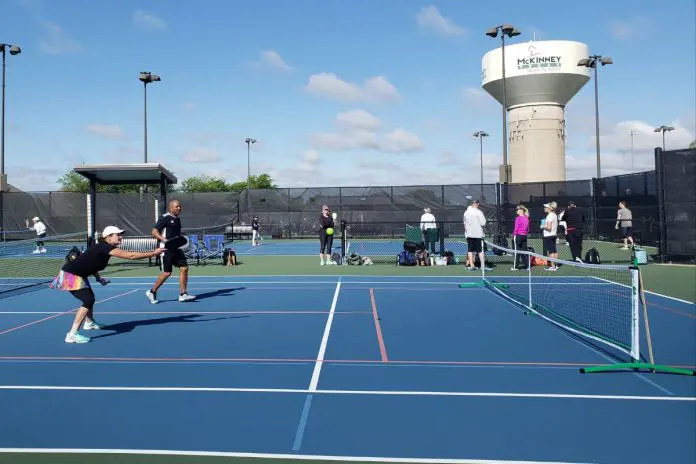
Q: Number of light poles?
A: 7